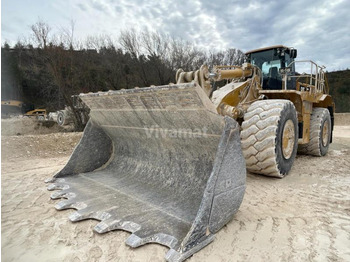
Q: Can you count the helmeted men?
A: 0